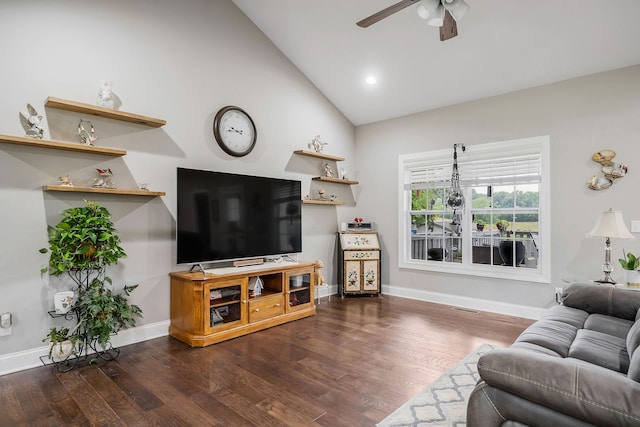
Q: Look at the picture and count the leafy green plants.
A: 4